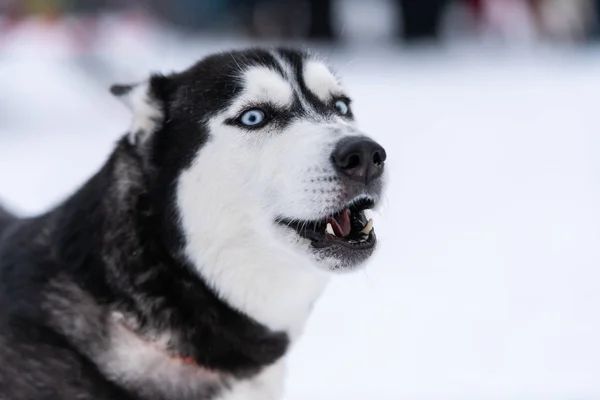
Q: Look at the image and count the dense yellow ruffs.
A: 0